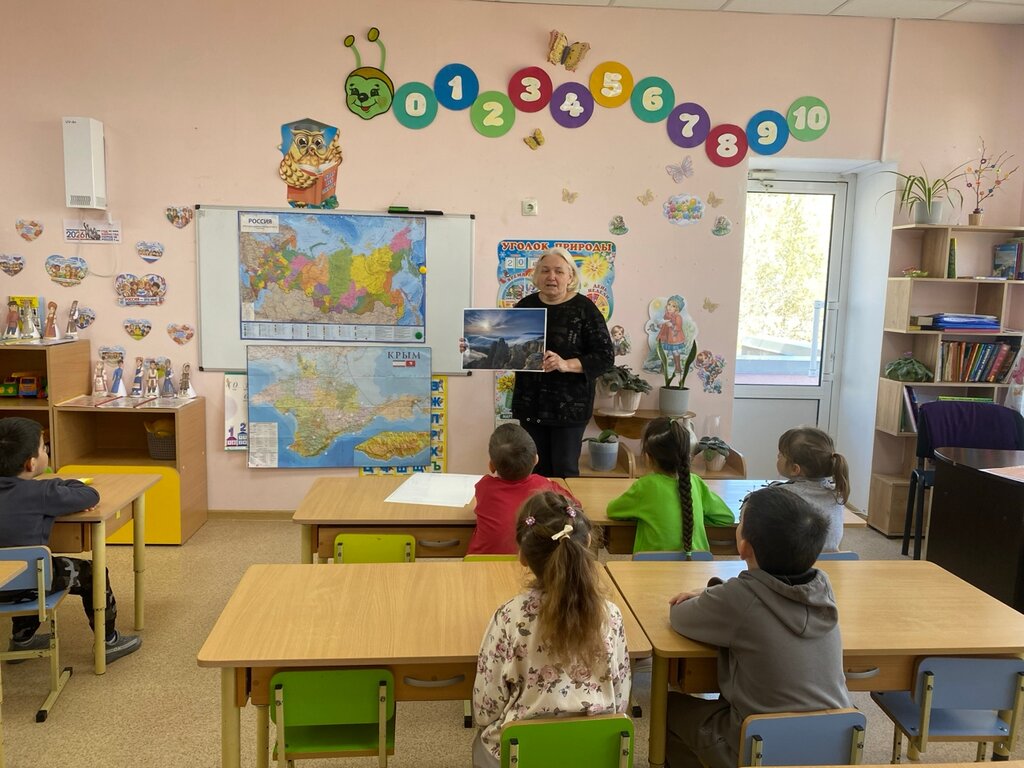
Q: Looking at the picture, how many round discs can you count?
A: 11